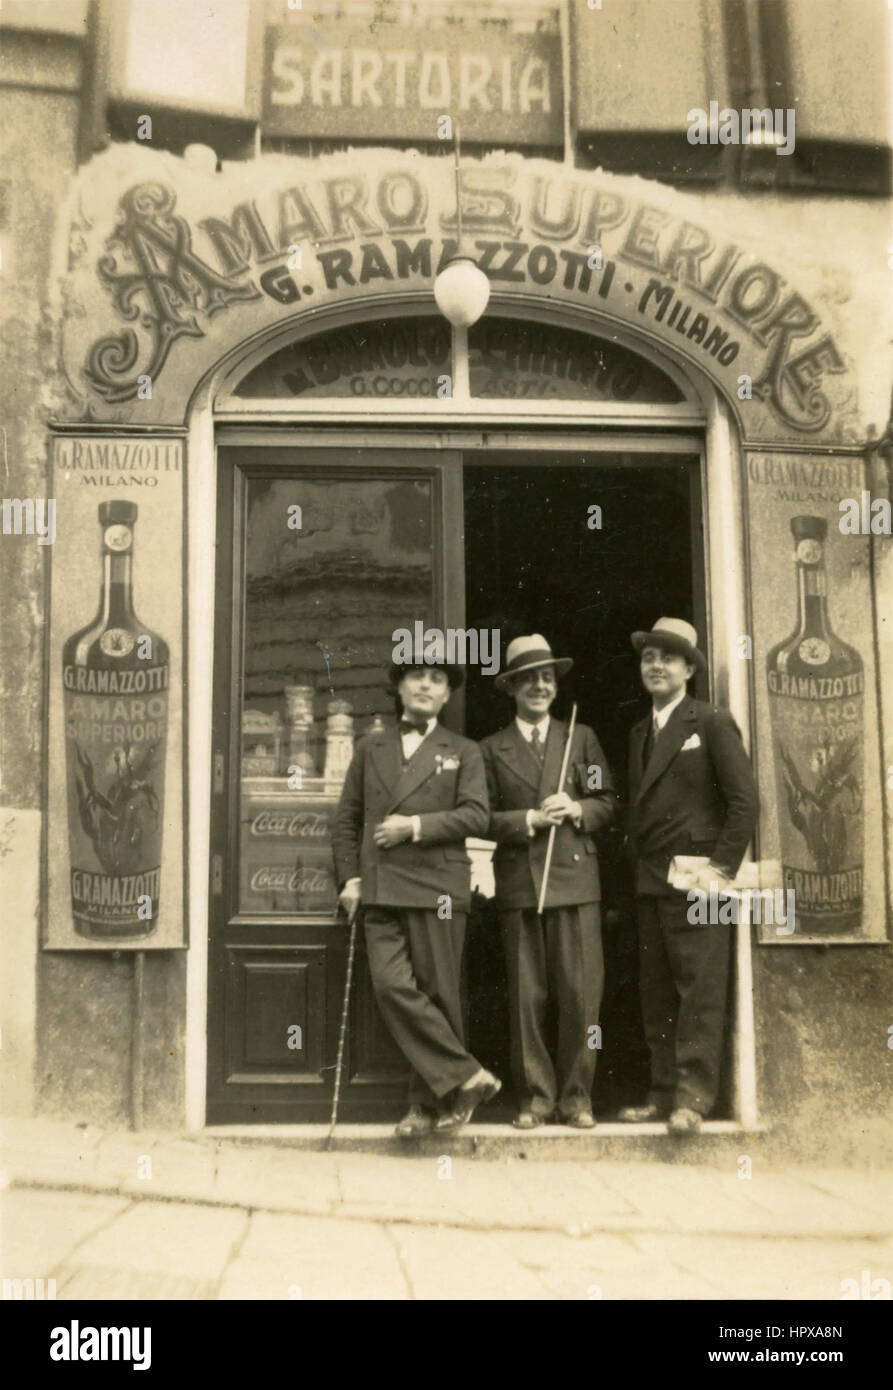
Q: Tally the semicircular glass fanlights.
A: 1